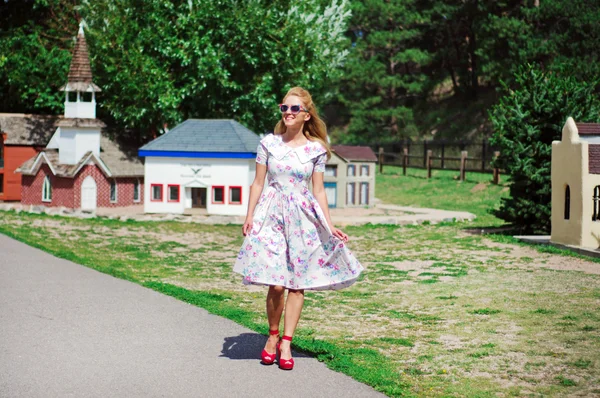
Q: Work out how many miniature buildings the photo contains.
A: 5